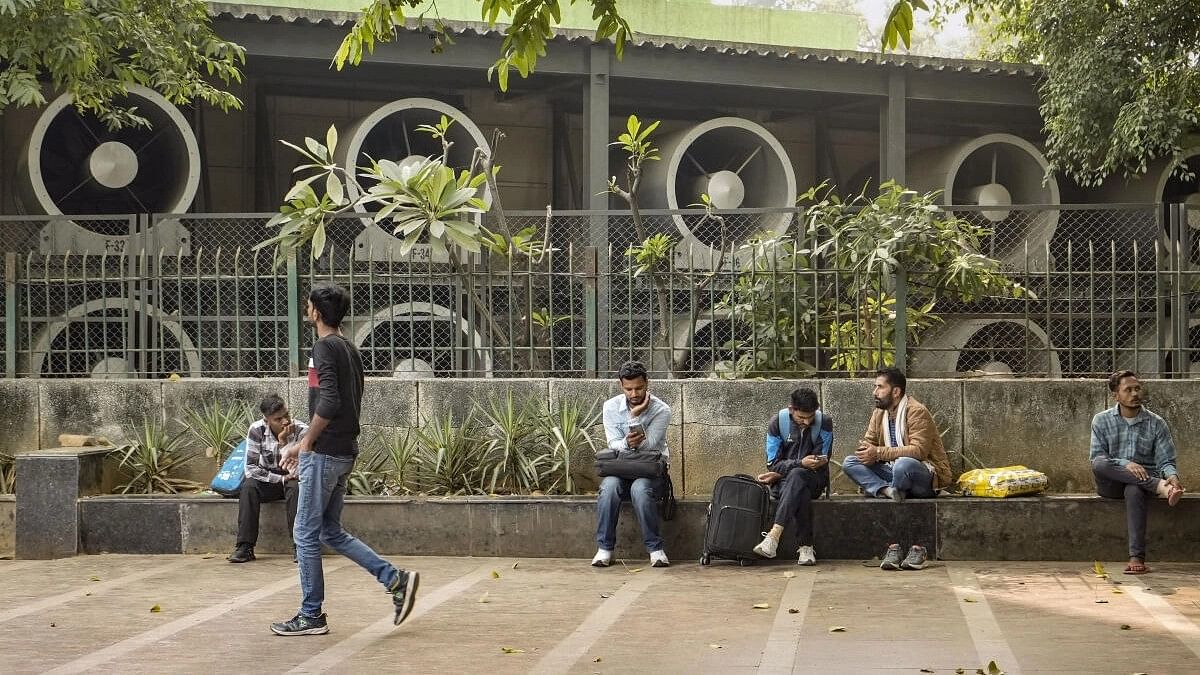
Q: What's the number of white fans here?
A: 10